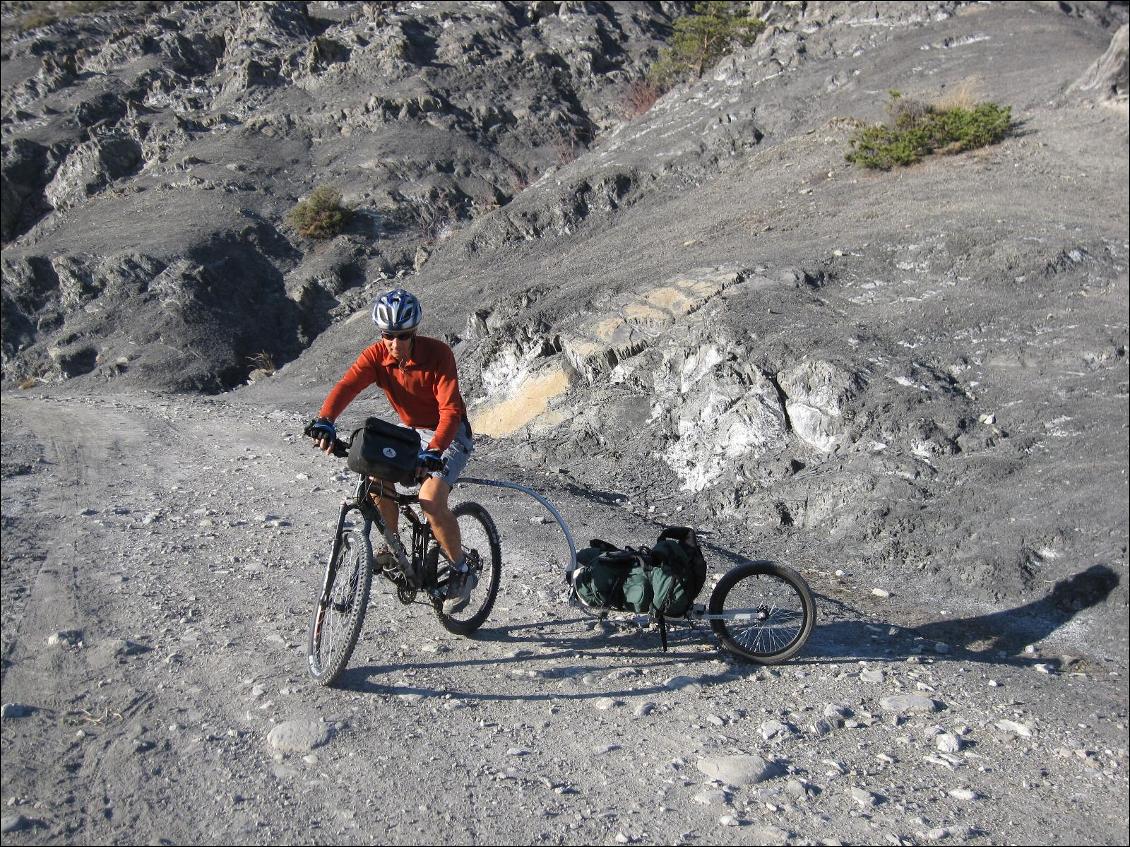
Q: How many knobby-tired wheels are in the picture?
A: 2